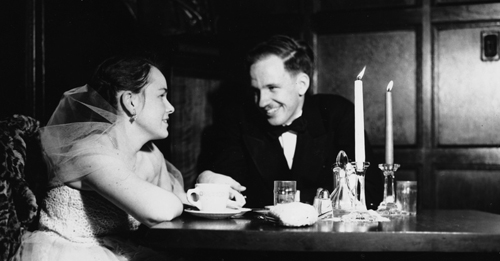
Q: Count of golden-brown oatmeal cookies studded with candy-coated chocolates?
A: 0